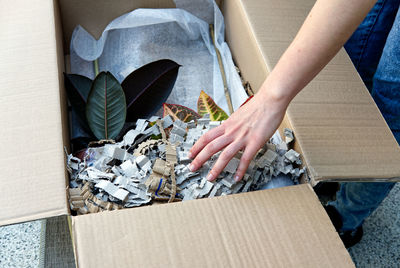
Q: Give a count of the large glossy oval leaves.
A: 3